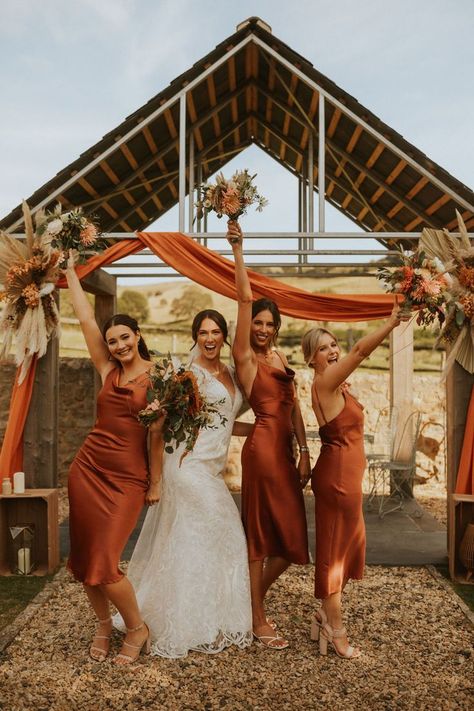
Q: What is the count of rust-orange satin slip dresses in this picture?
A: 3